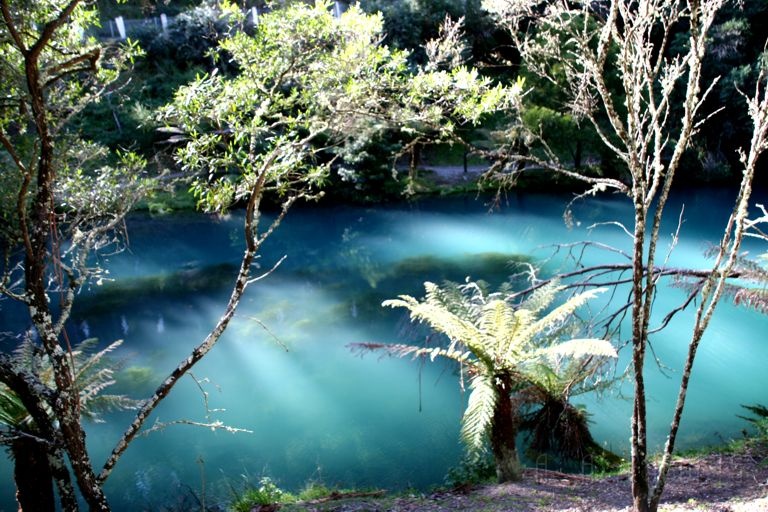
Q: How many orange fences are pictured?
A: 0